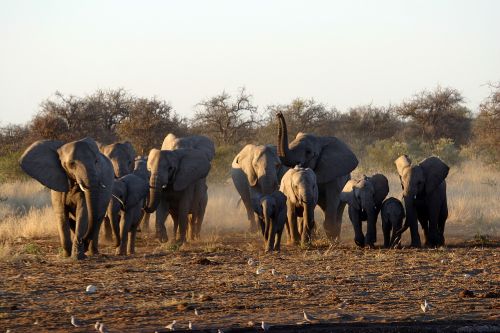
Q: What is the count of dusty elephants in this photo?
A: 13